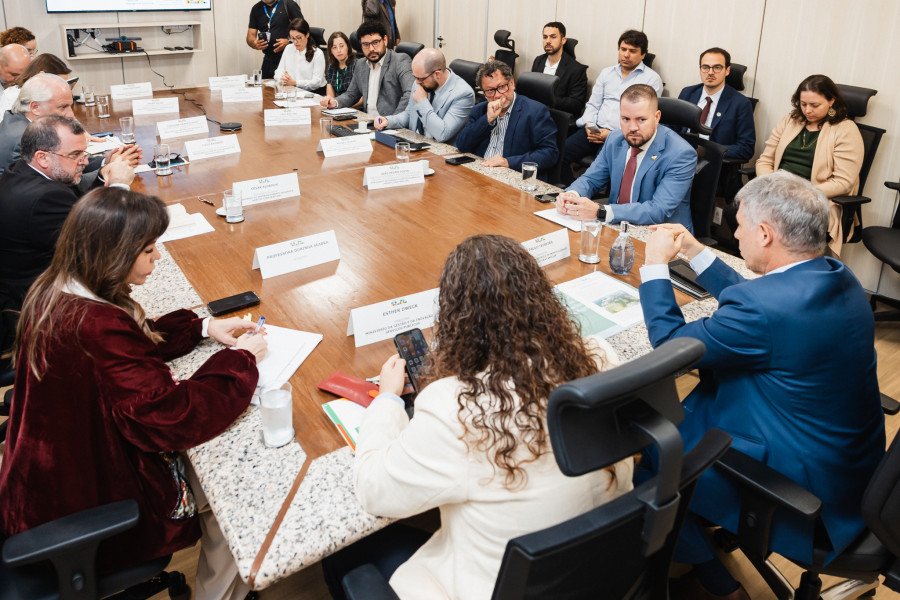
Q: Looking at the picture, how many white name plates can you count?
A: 13